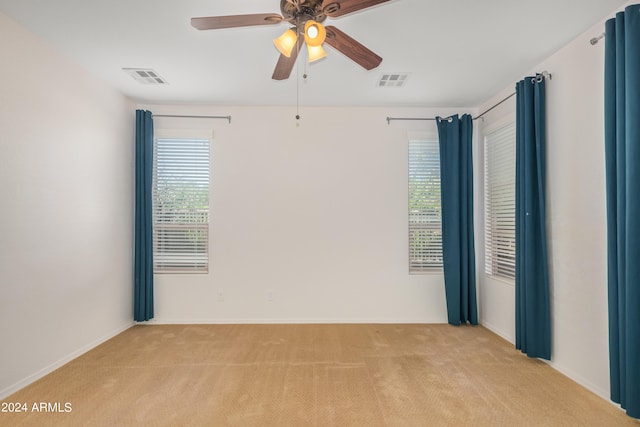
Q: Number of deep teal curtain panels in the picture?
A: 4